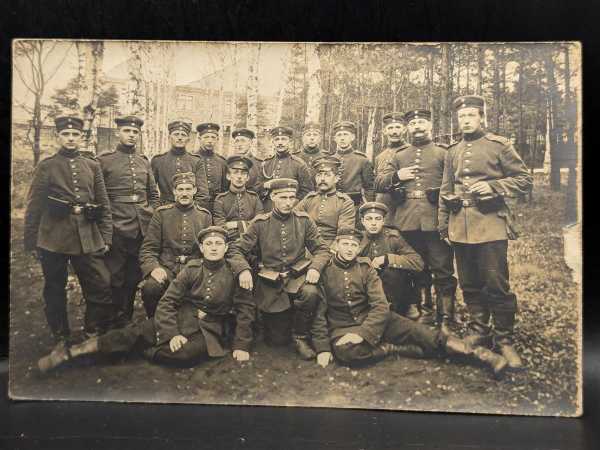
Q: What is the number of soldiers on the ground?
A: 2